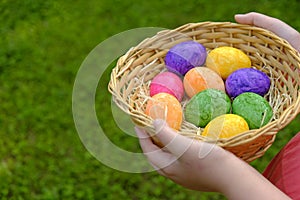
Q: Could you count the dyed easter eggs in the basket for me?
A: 9